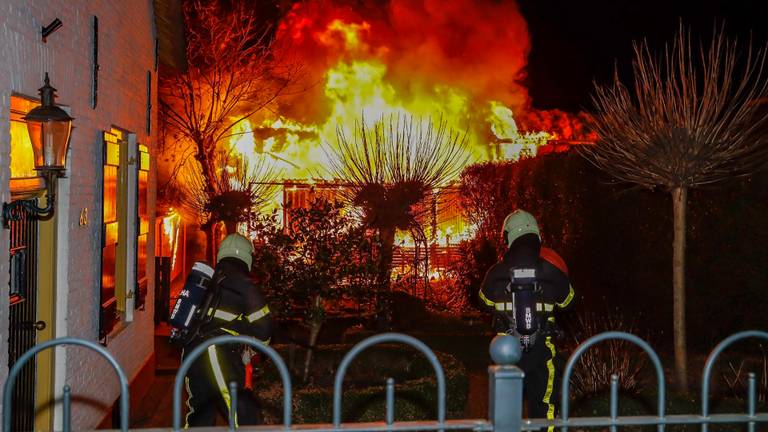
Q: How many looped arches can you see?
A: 5